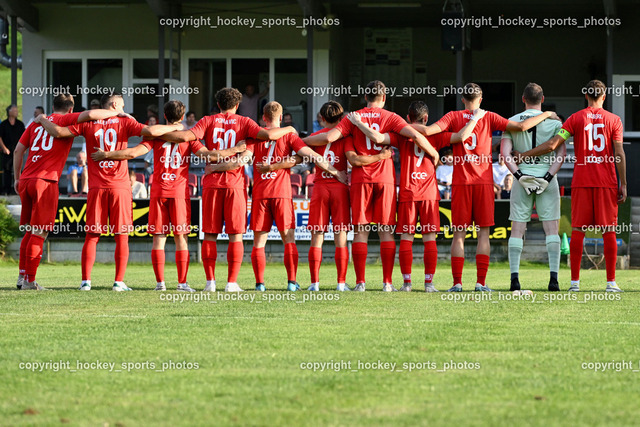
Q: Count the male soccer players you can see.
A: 11